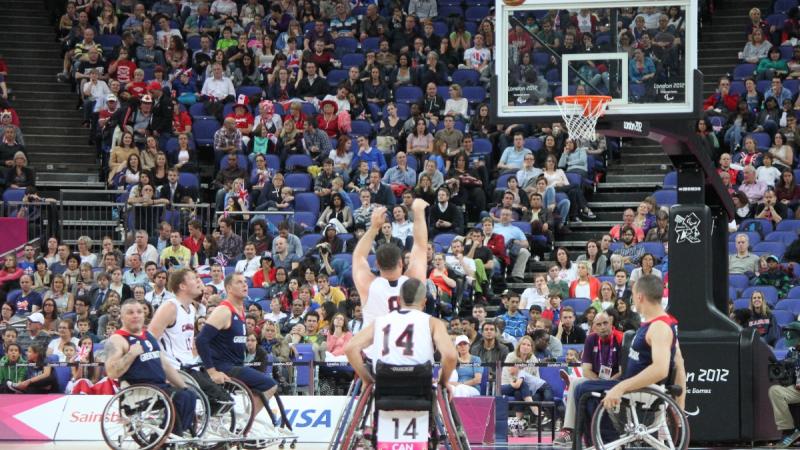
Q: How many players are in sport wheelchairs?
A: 6